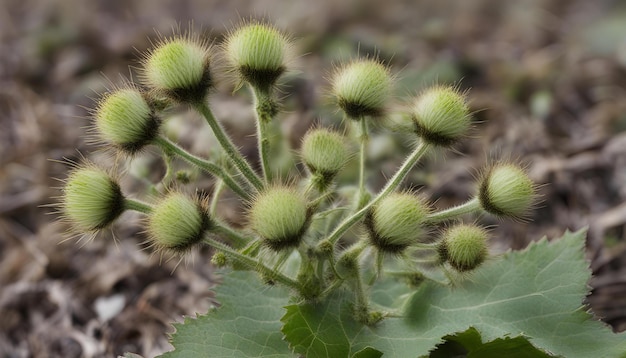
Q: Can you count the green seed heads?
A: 12